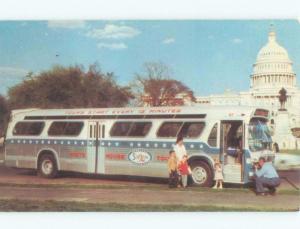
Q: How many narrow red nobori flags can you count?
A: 0